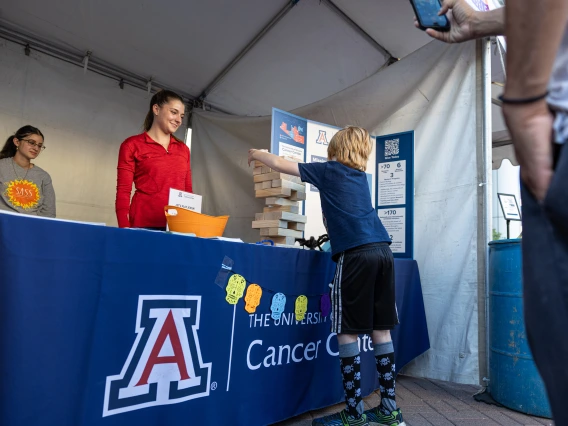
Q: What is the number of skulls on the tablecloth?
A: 5